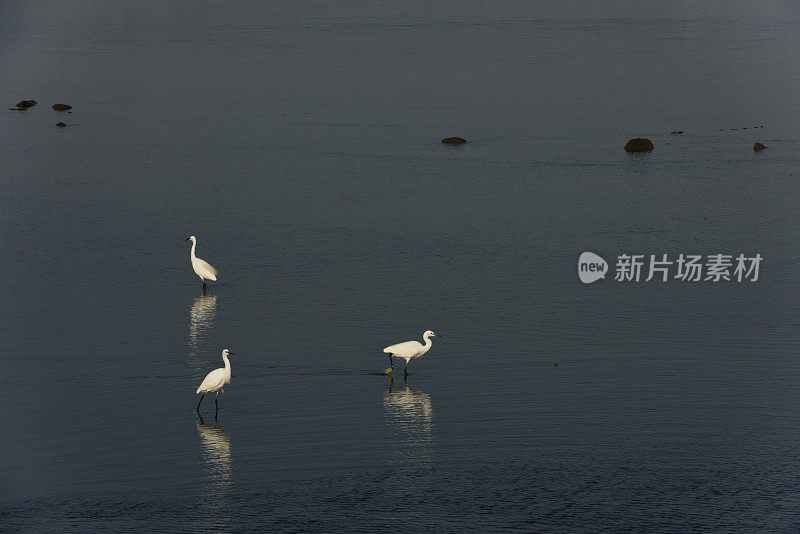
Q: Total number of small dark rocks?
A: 6